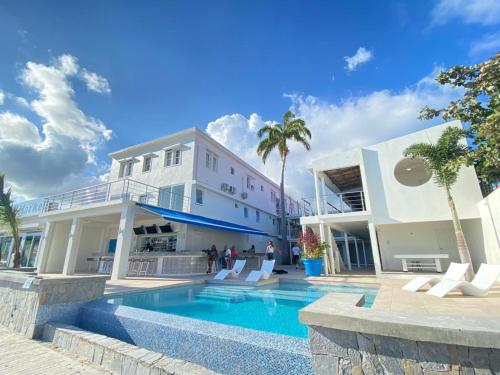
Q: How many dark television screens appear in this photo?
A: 3